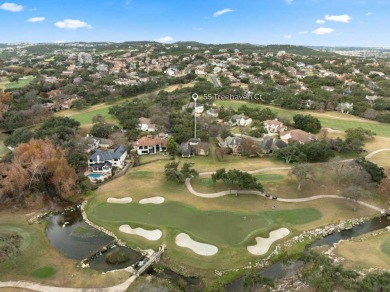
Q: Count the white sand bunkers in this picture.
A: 5